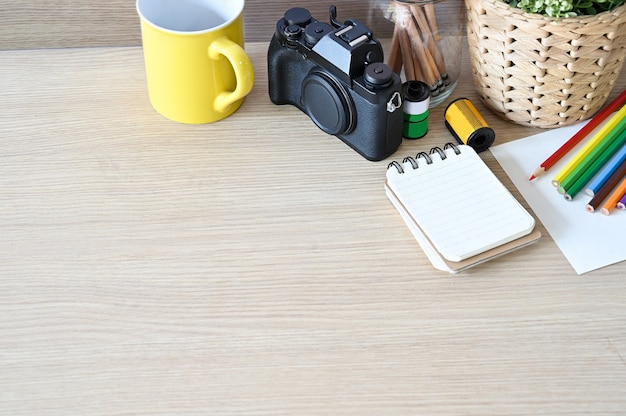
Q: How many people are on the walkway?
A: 0